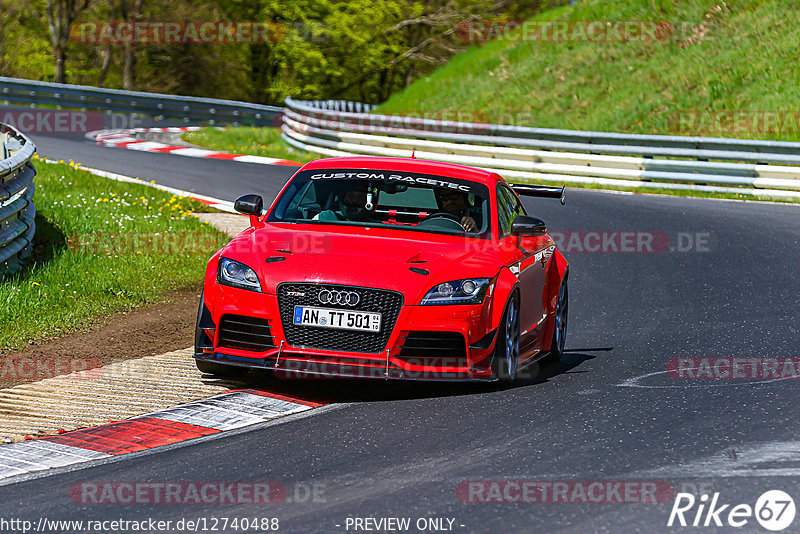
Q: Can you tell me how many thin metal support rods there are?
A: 2